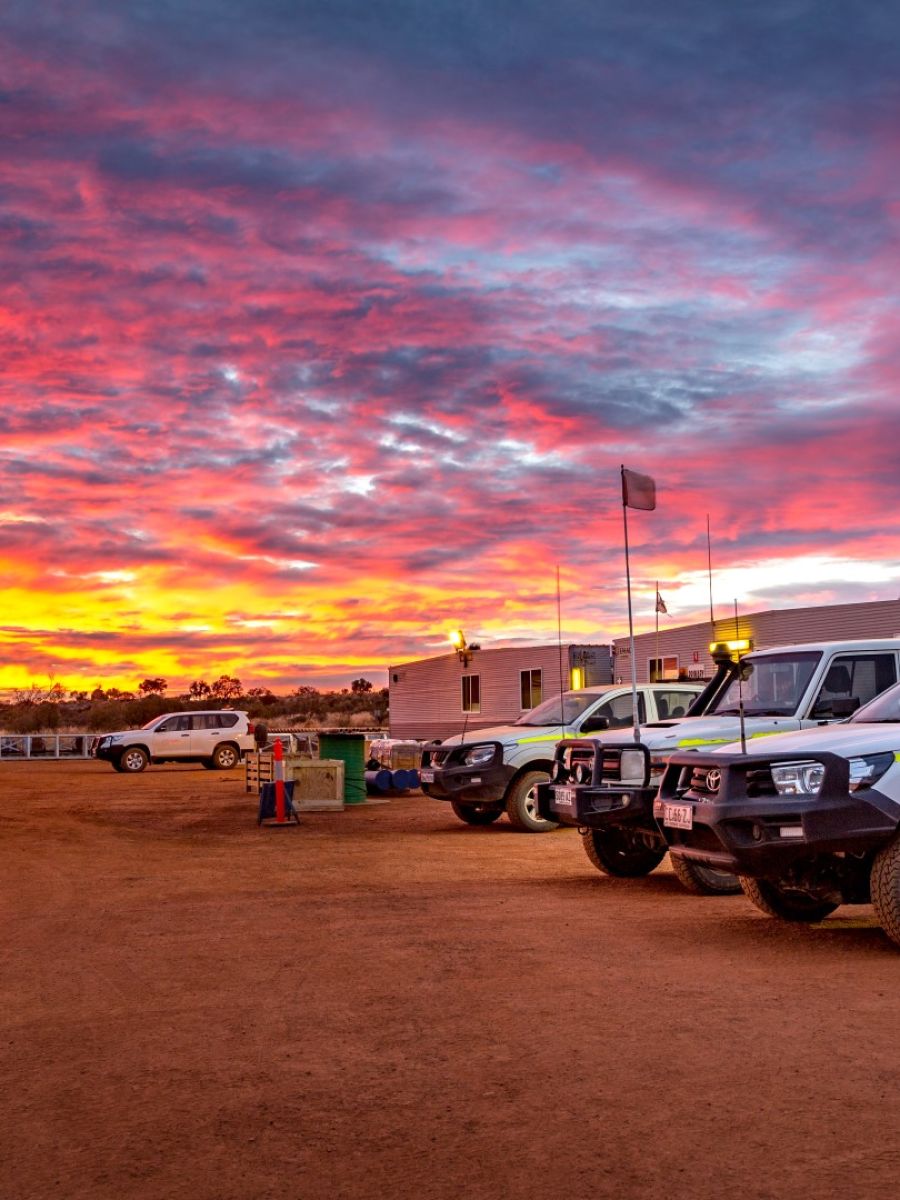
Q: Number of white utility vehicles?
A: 4